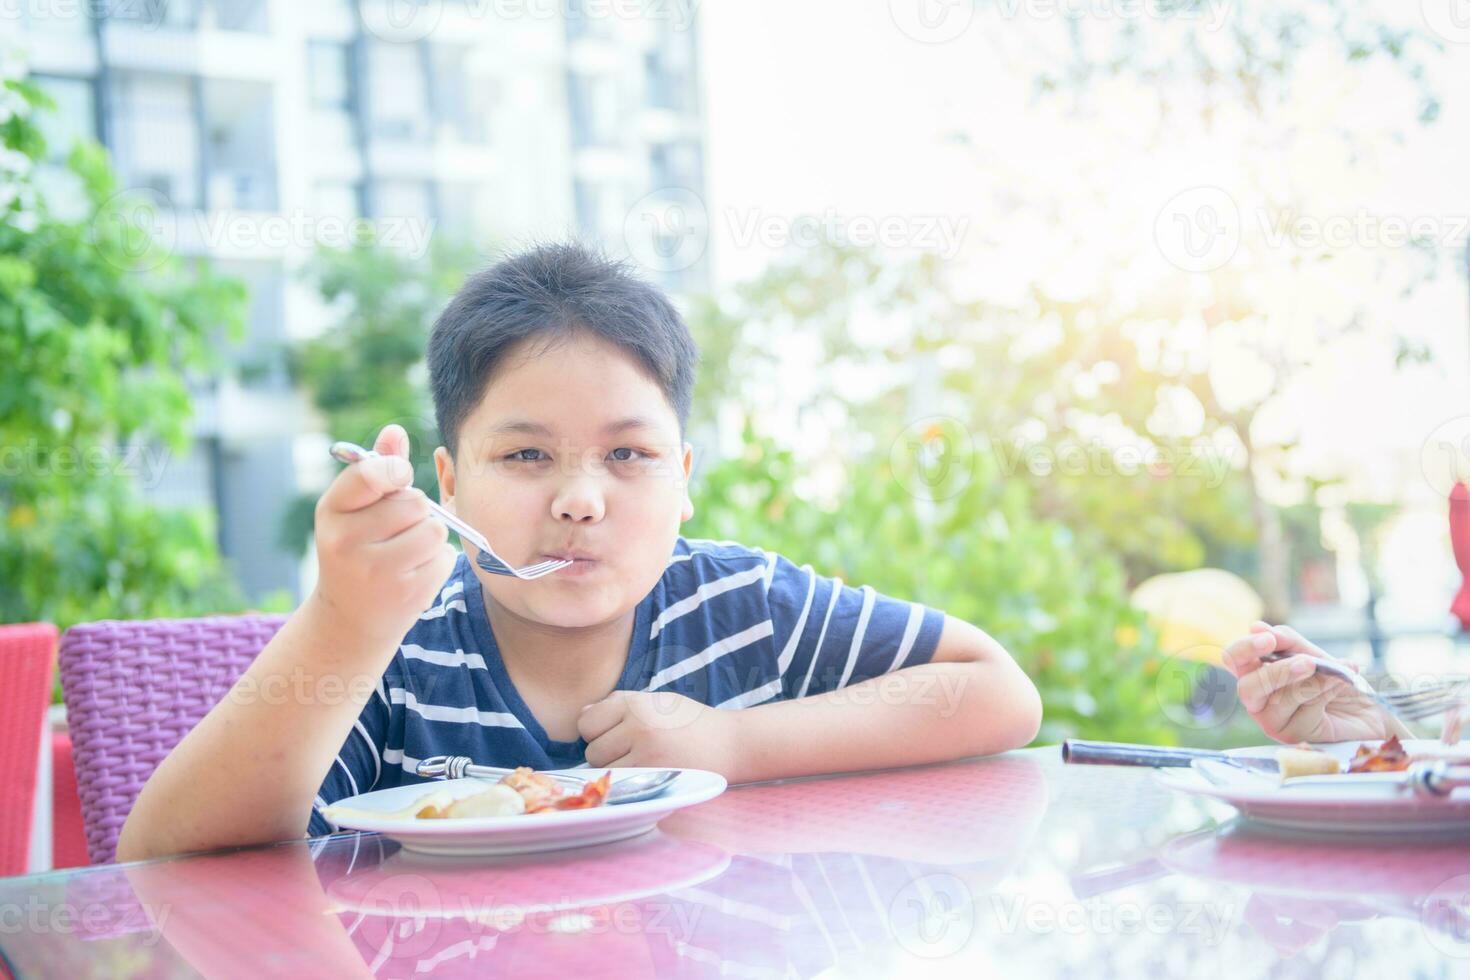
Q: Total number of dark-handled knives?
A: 1